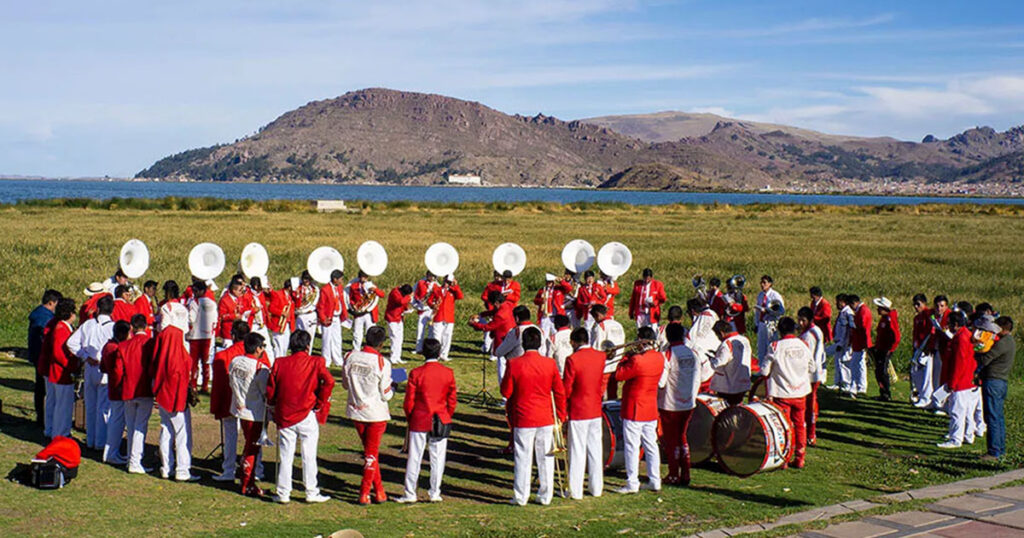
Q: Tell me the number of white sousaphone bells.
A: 9